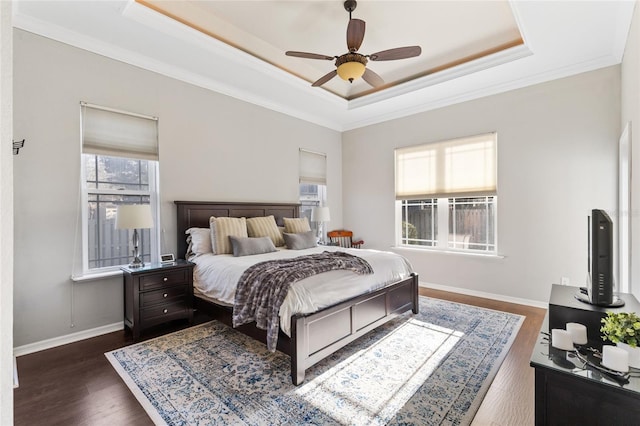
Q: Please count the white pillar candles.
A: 3